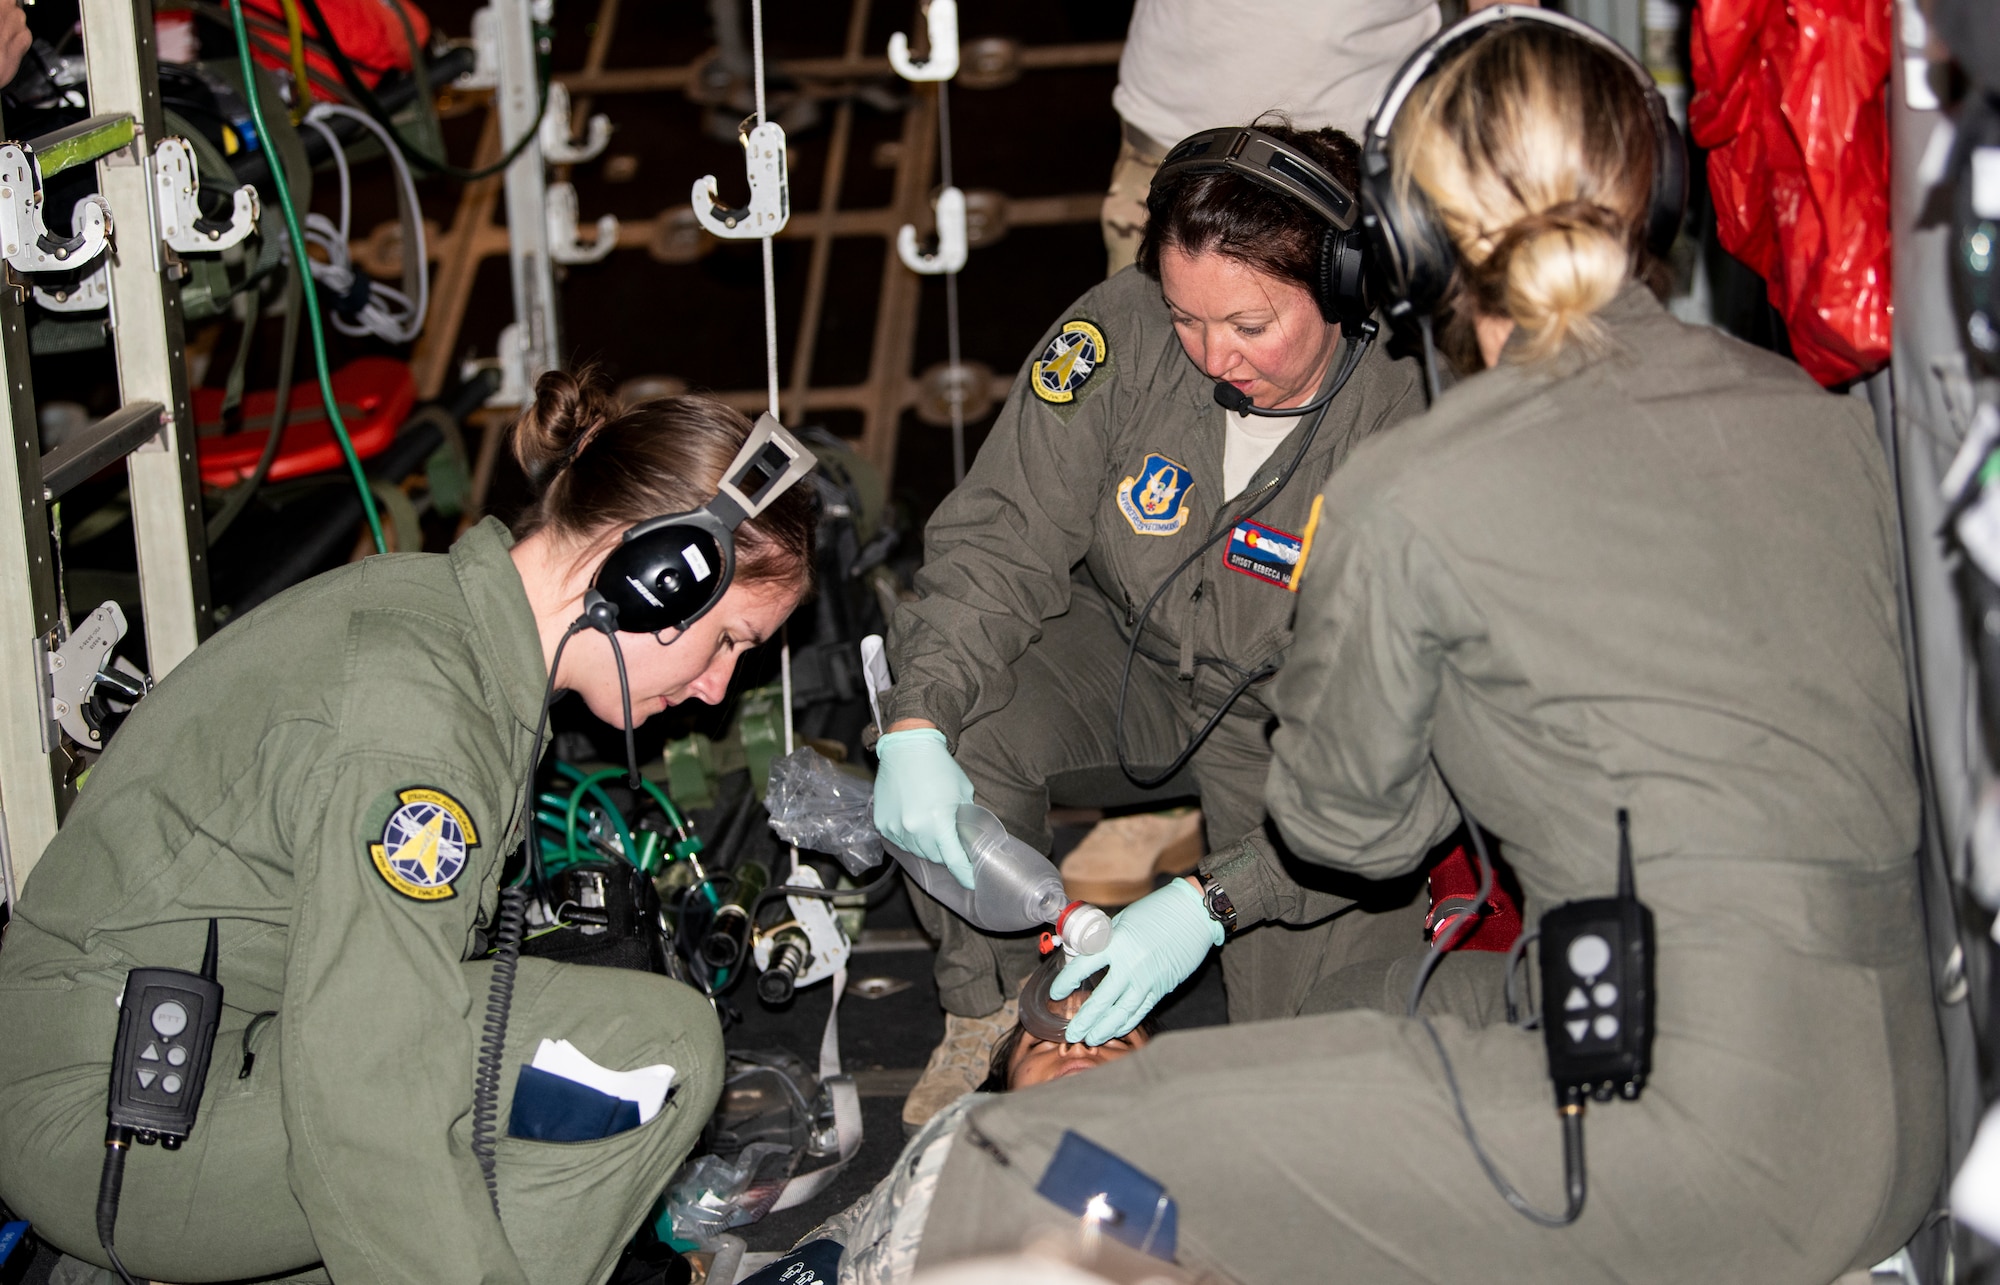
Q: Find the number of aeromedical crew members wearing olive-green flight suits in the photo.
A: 3